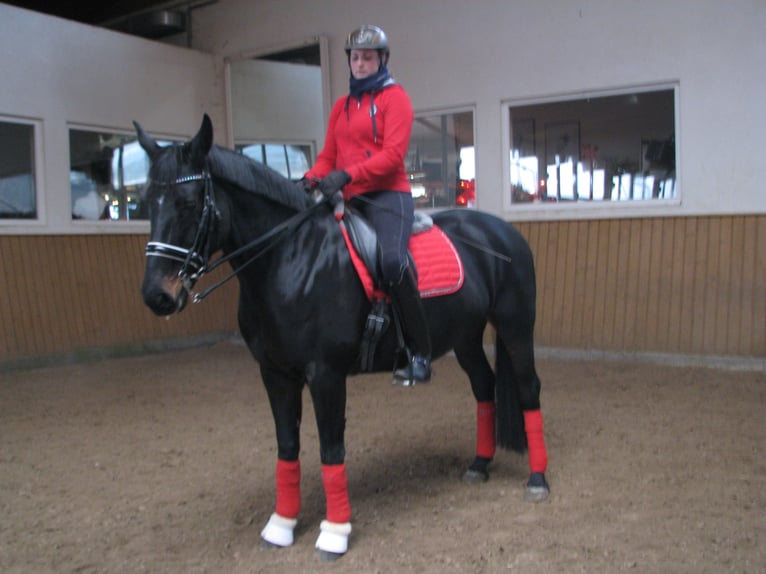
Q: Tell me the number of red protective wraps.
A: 4